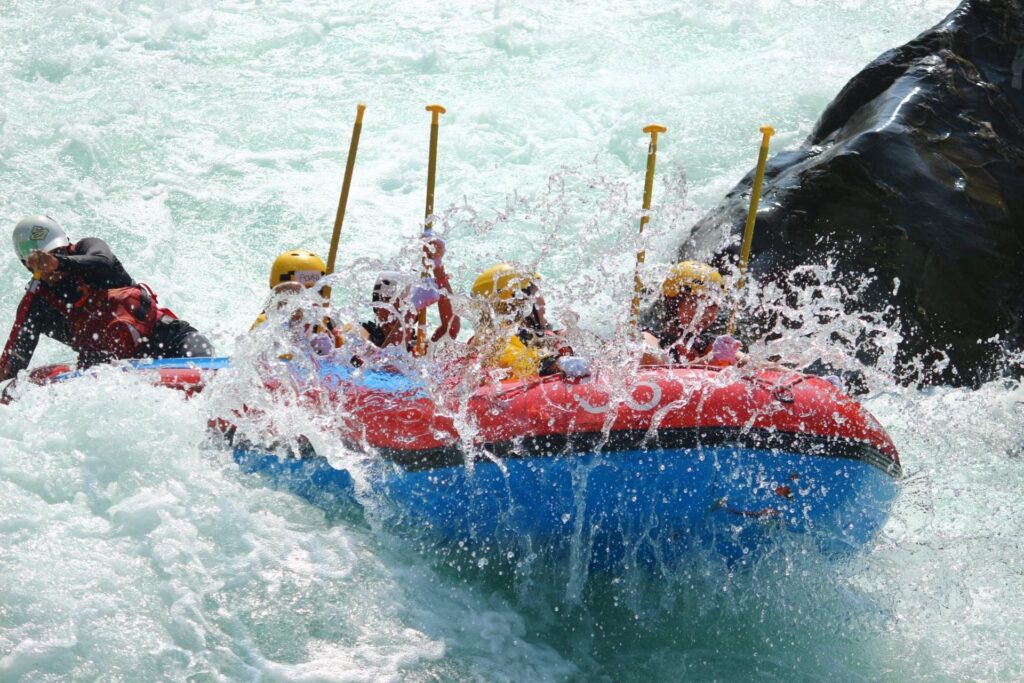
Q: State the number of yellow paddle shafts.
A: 4